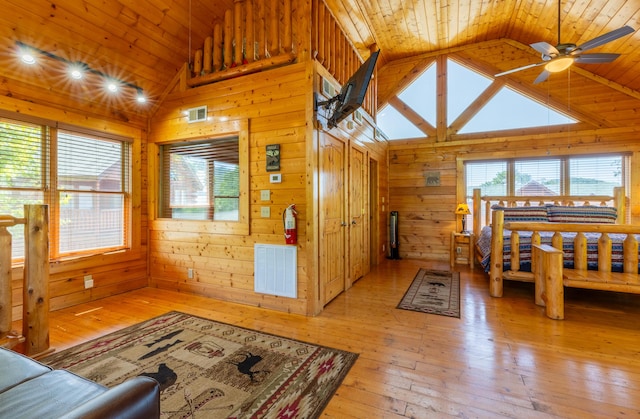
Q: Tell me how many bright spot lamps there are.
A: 4